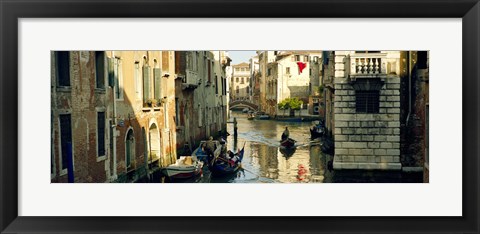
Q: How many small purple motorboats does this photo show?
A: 0